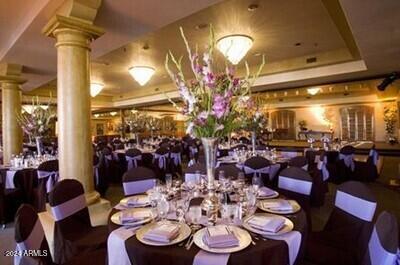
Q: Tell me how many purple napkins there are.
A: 7